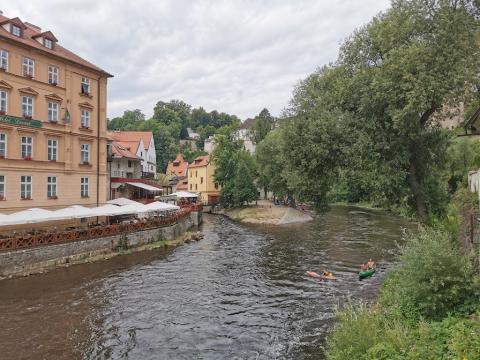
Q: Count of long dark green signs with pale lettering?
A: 1